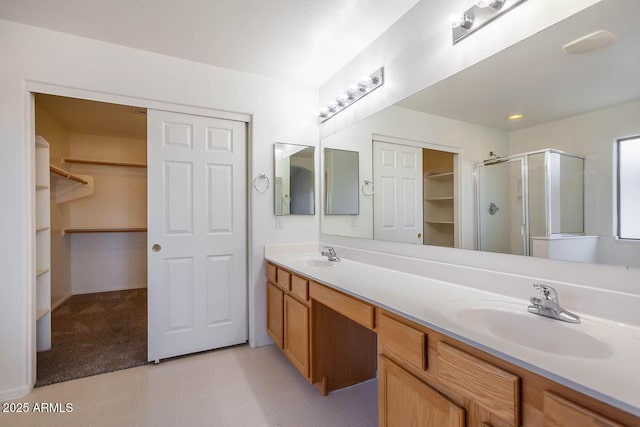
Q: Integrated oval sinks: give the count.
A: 2